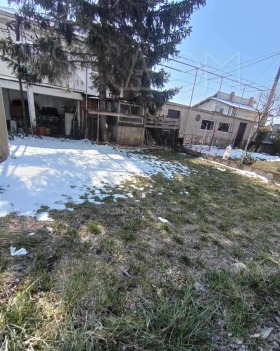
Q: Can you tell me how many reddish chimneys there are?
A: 2